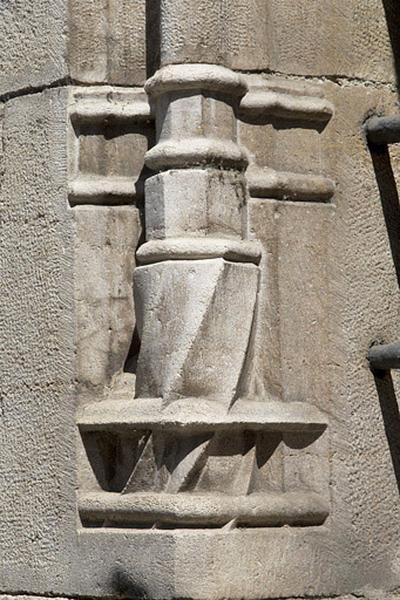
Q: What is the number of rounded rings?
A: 3